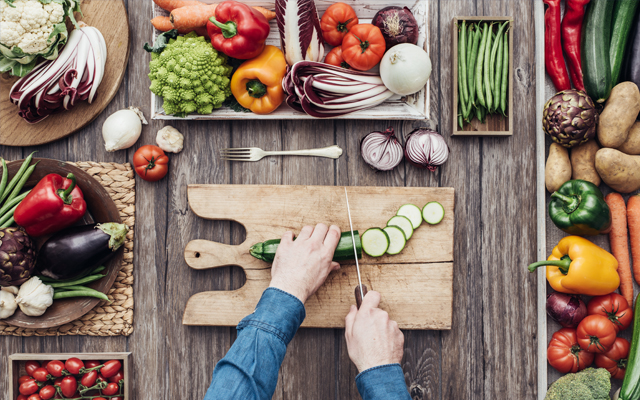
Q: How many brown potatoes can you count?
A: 5